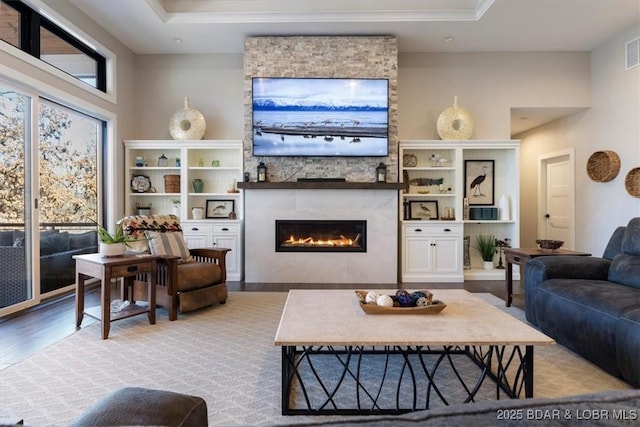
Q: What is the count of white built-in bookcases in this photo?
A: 2